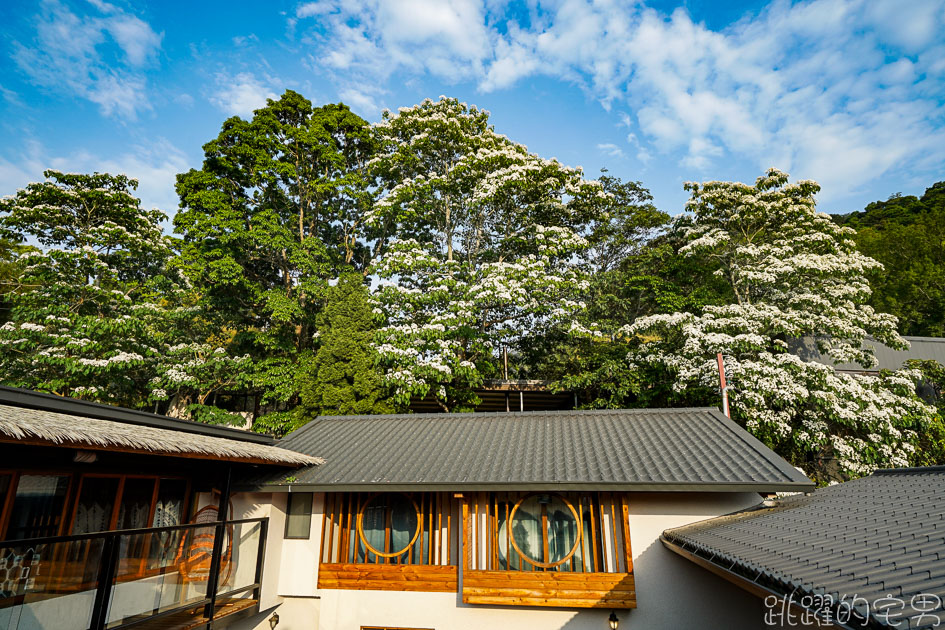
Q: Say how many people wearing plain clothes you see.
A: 0